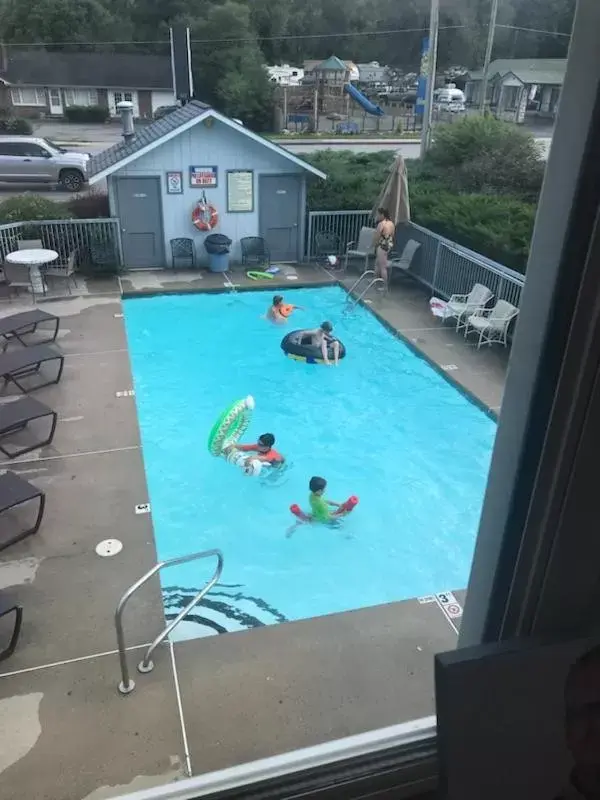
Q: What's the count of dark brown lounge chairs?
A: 5